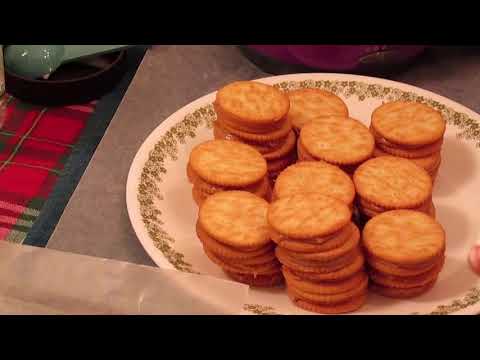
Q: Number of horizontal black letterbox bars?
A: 2